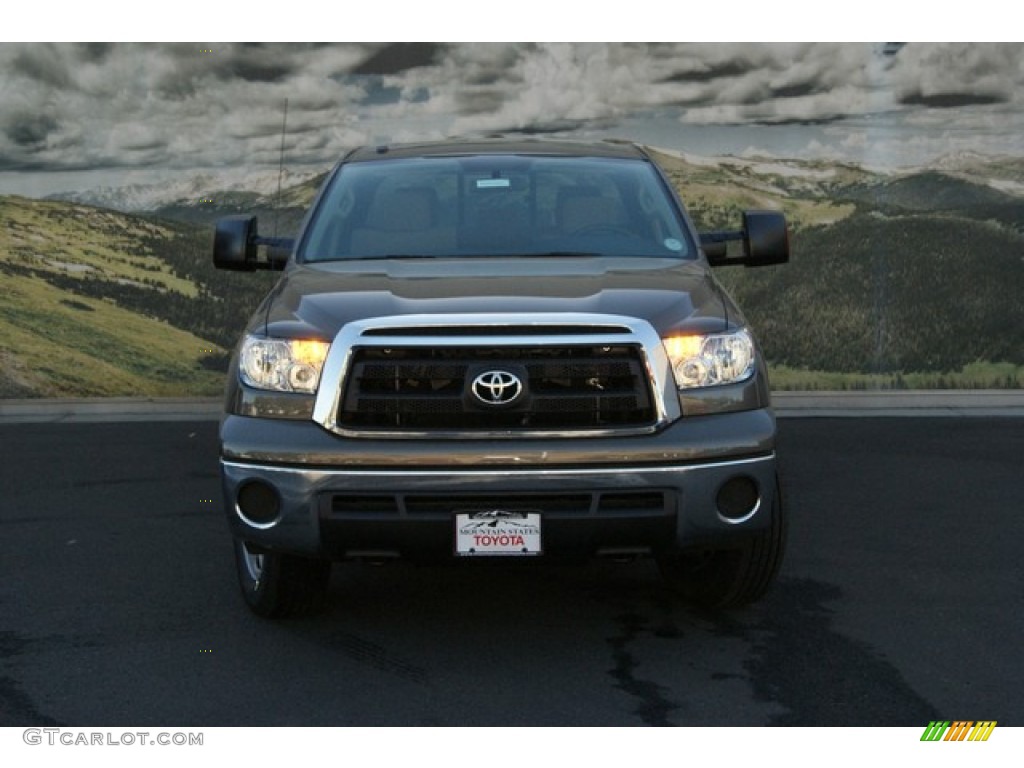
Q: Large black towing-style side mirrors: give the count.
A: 2